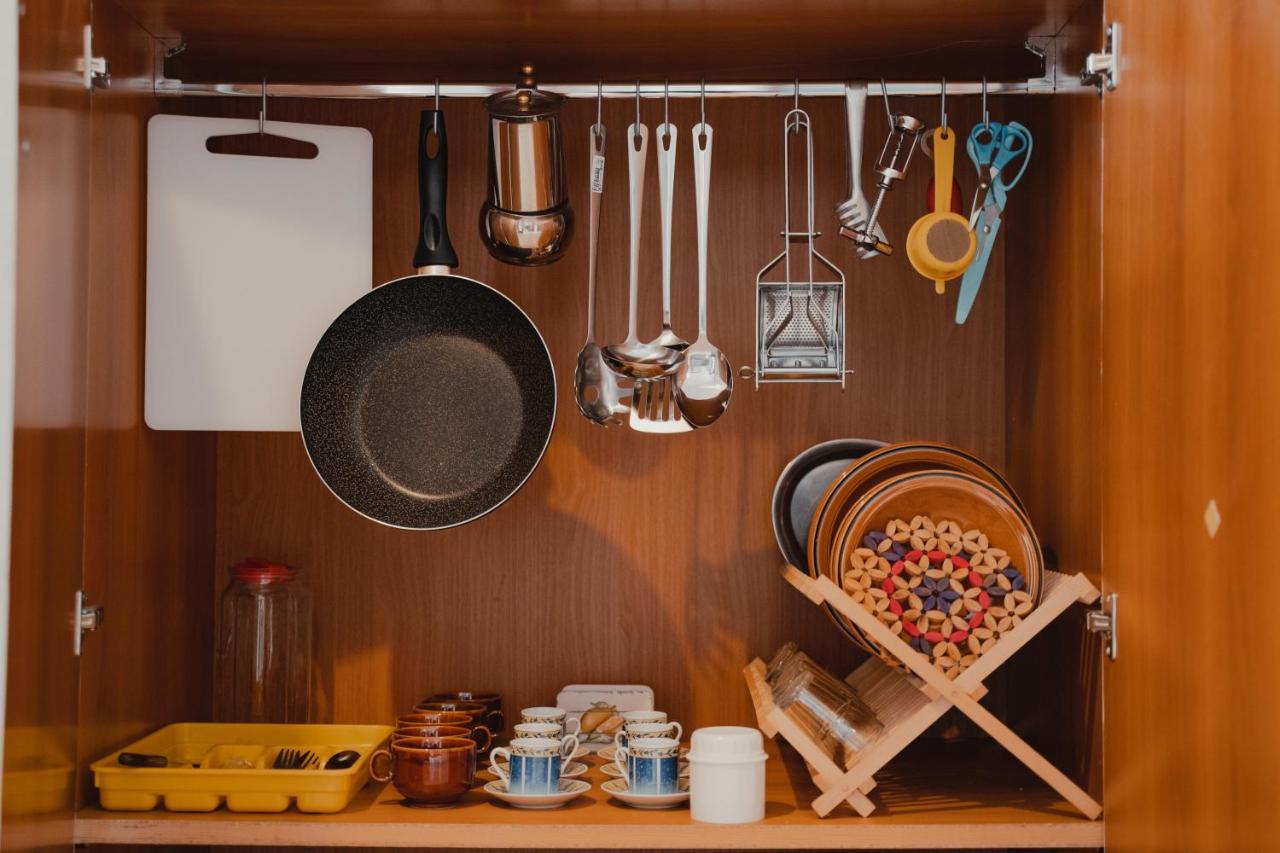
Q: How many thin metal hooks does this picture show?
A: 10